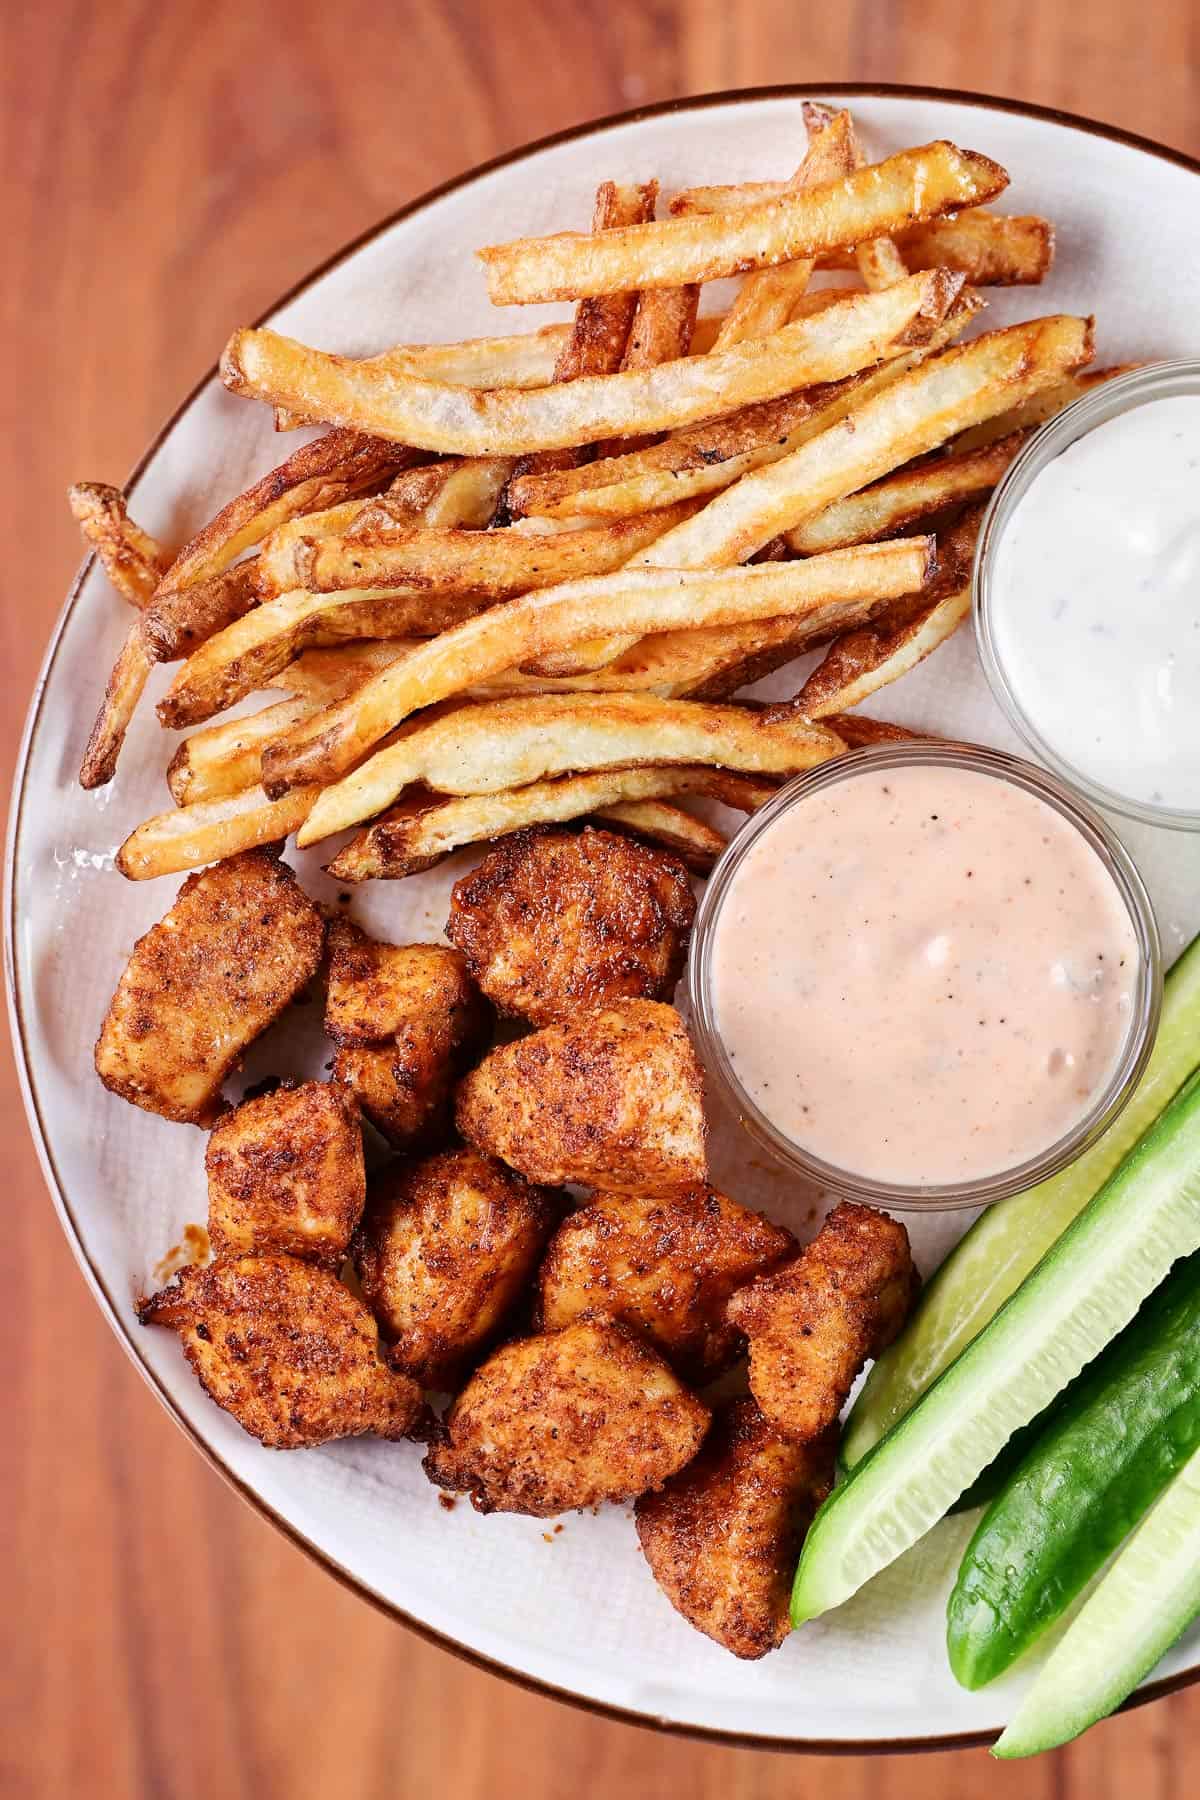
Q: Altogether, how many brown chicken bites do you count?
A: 11